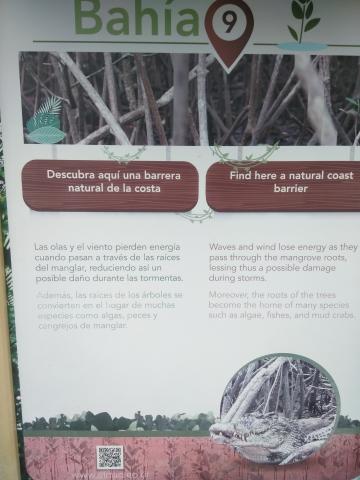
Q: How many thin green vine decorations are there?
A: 3